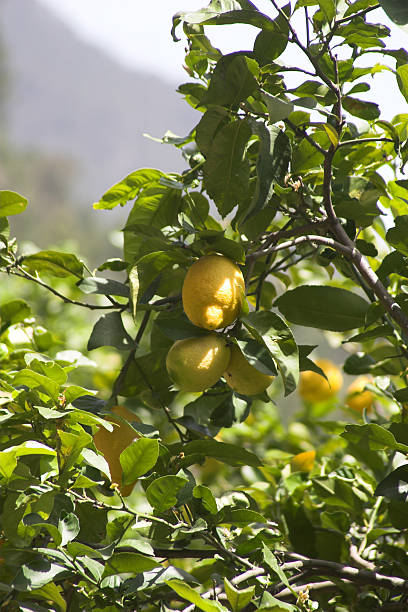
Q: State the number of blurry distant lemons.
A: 3